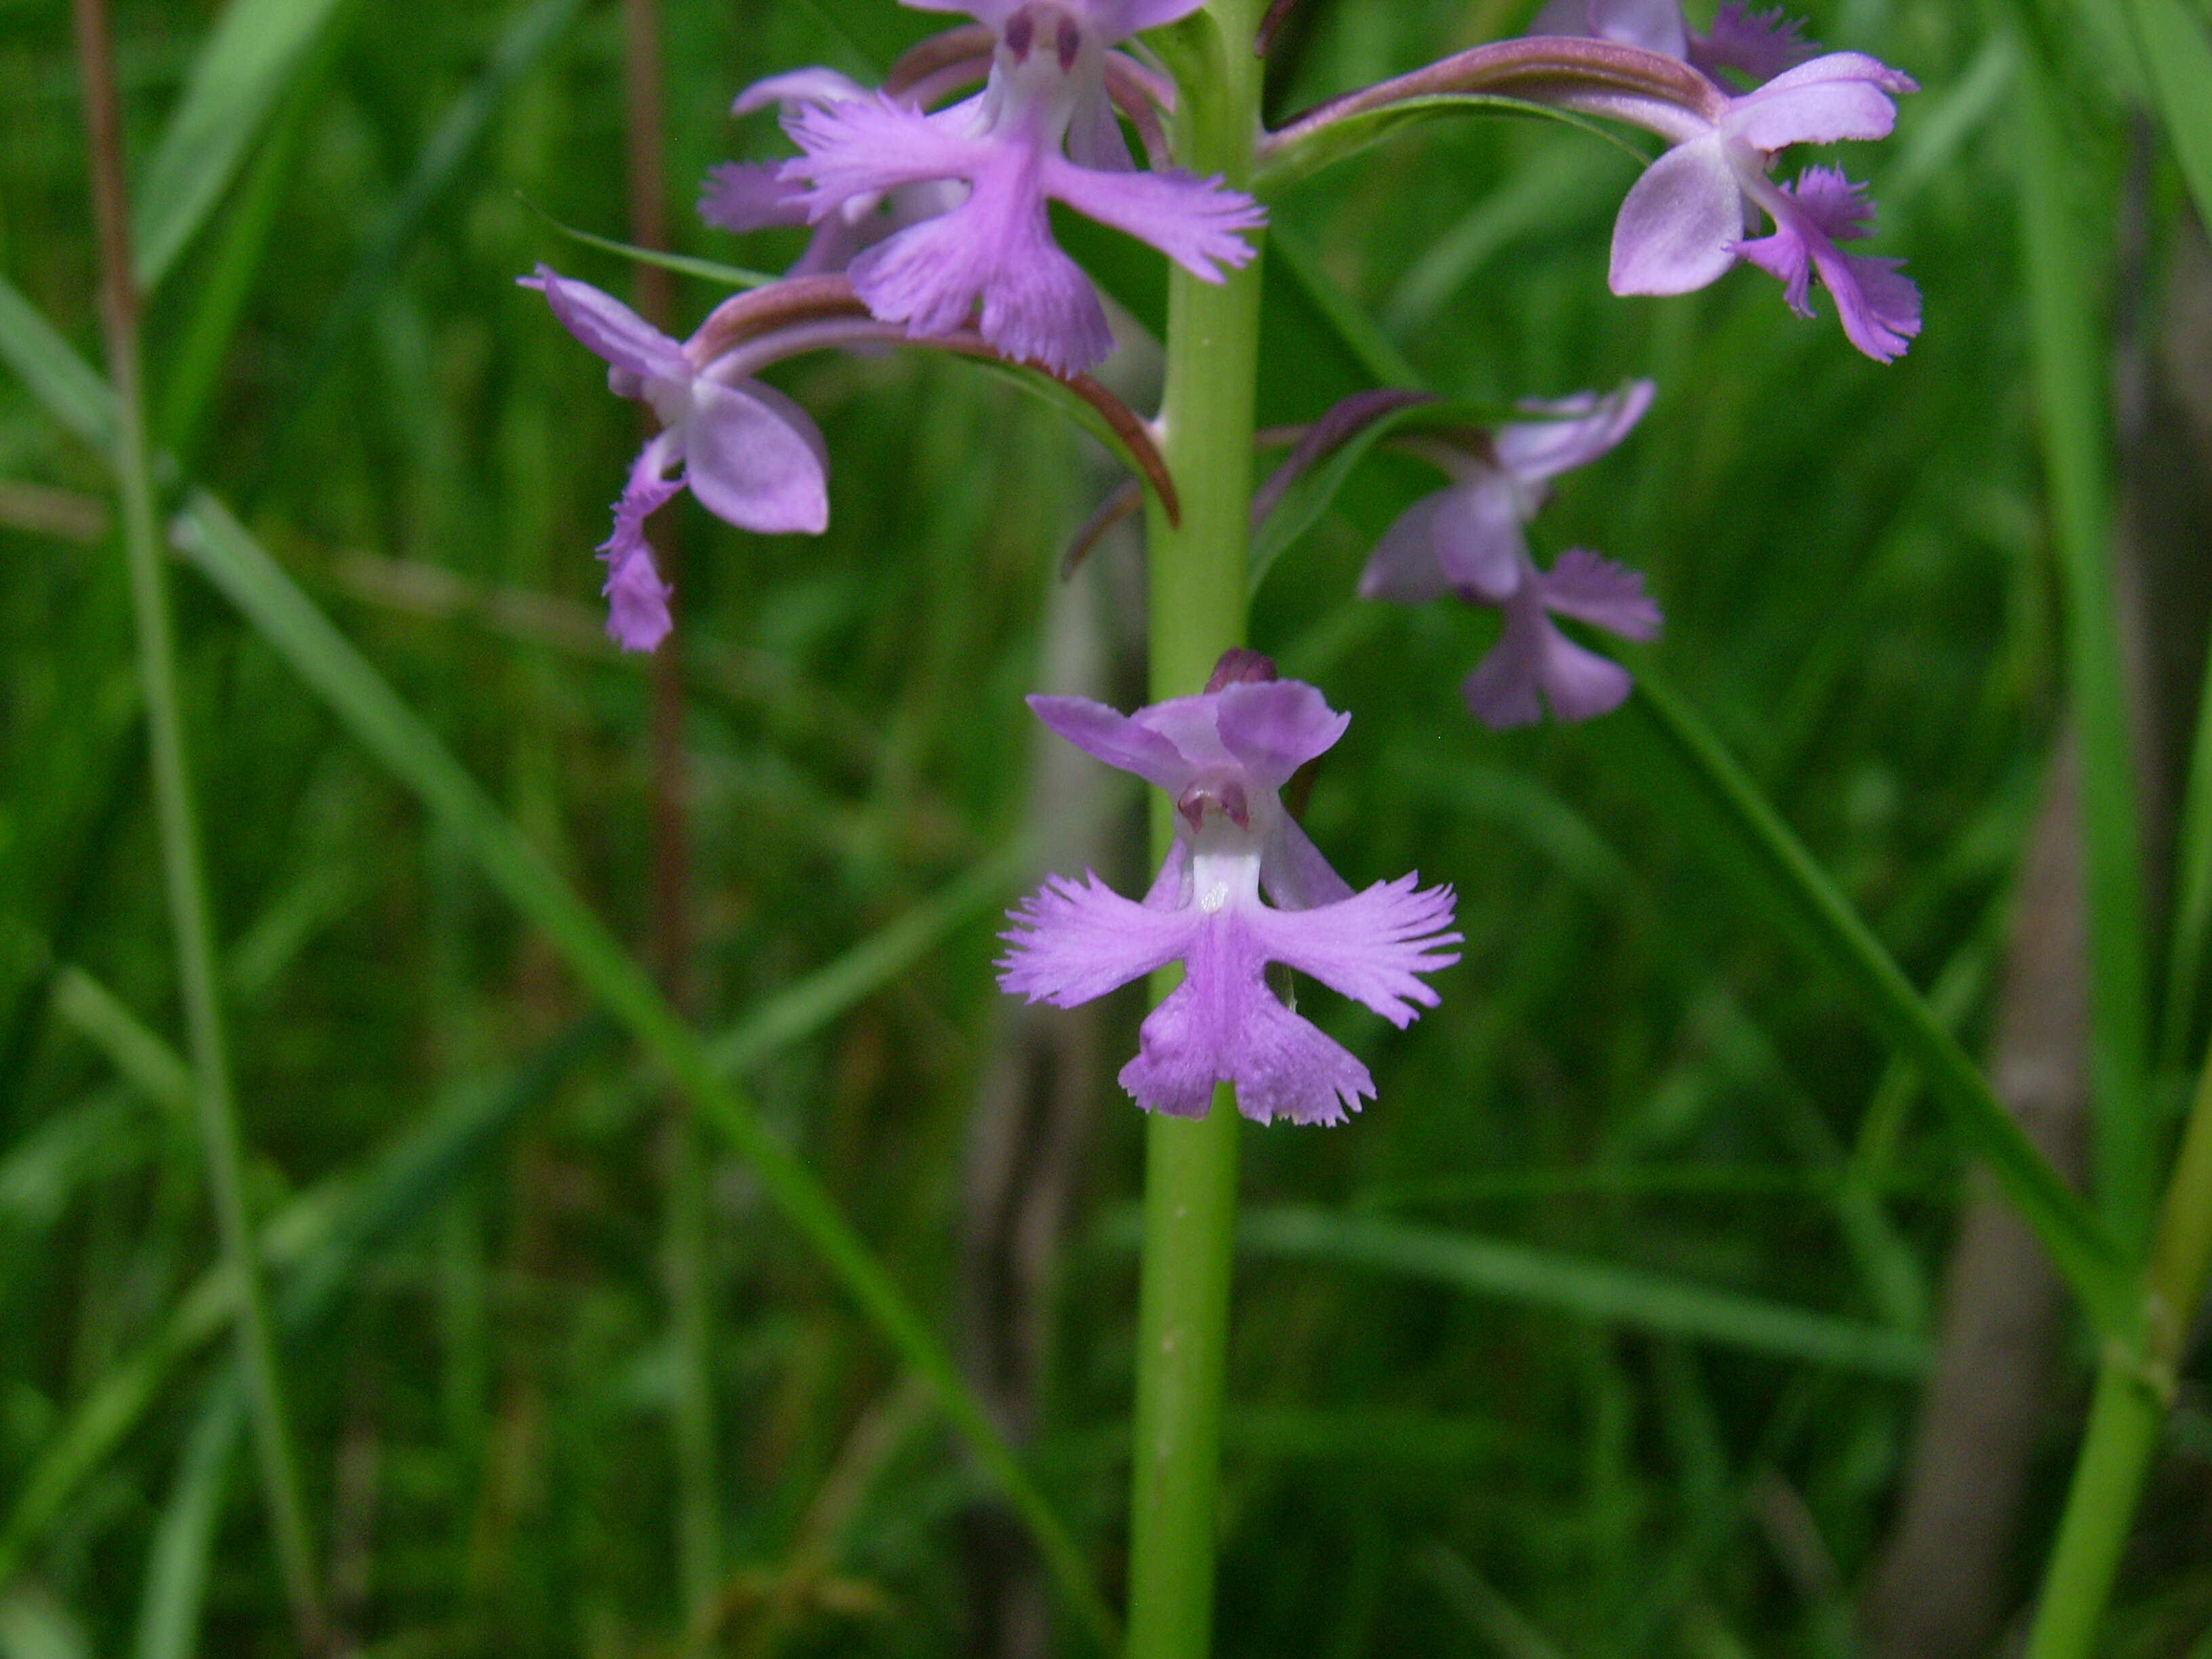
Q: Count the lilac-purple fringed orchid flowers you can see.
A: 7